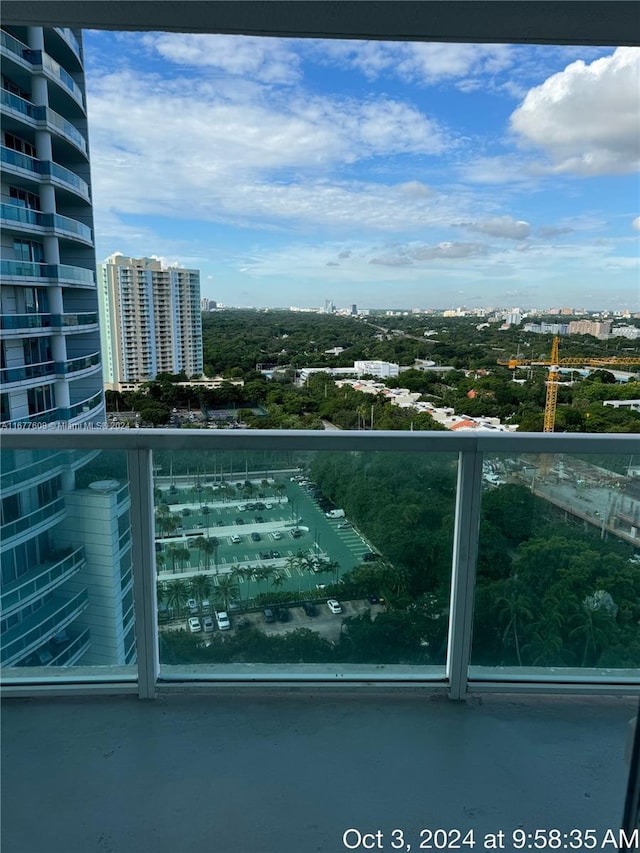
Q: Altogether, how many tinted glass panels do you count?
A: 3